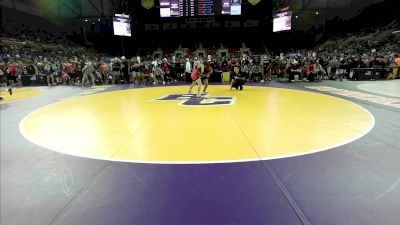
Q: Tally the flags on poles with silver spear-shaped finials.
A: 0